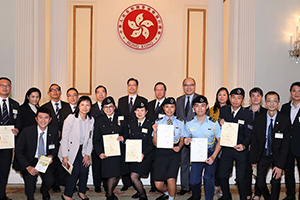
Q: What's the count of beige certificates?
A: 4